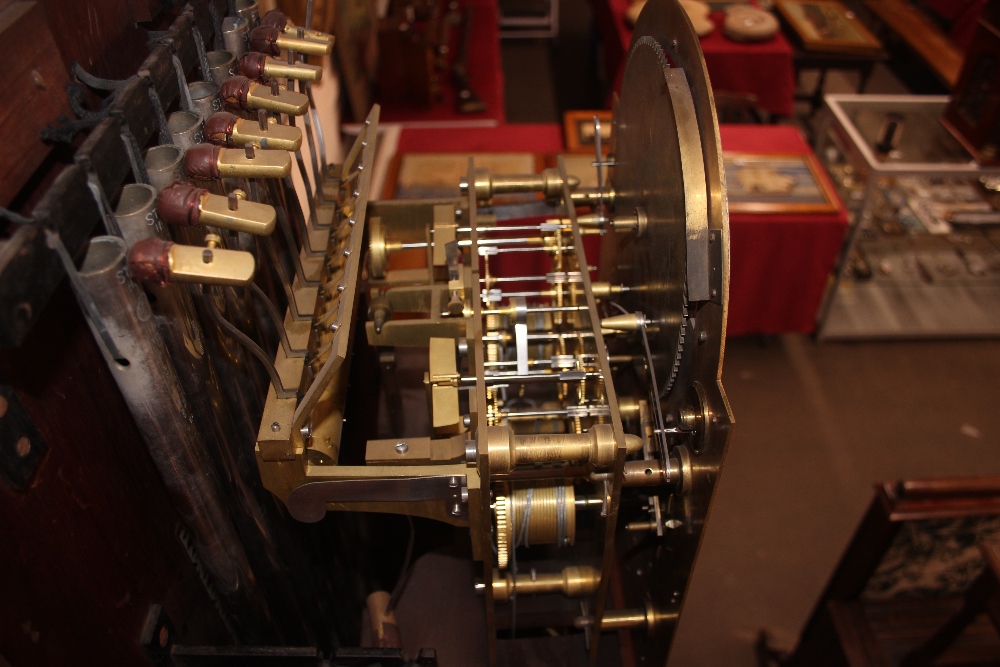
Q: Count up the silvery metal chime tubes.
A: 8